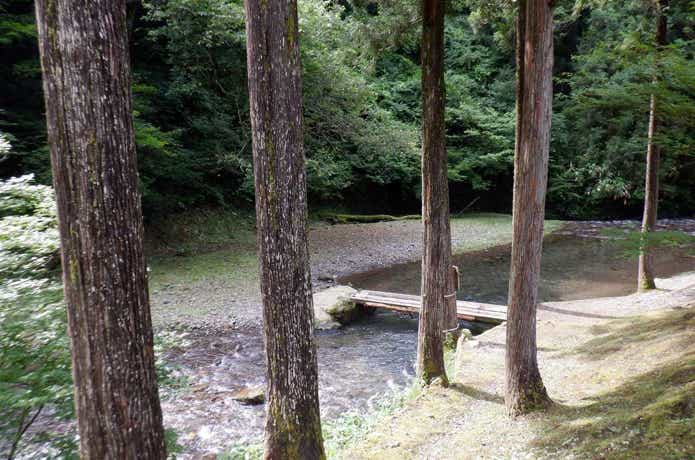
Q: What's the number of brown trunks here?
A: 5